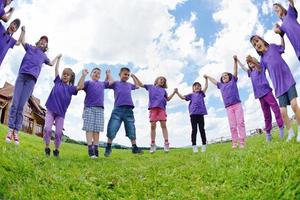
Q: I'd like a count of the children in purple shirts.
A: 12